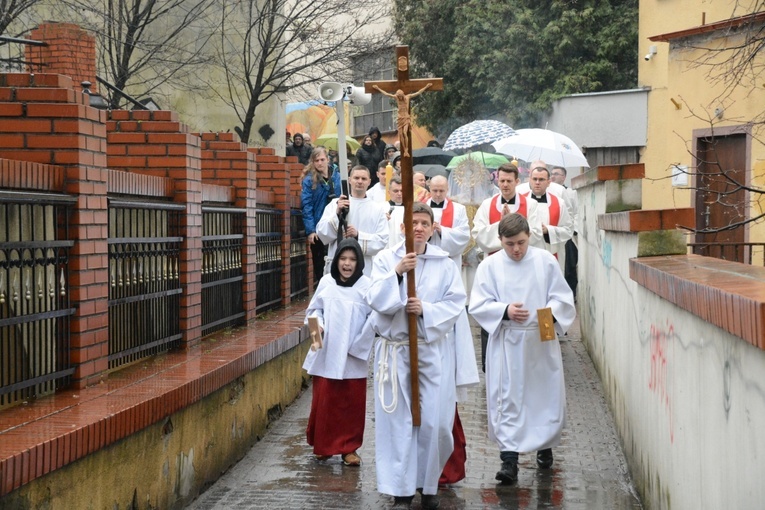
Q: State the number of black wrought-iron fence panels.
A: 5